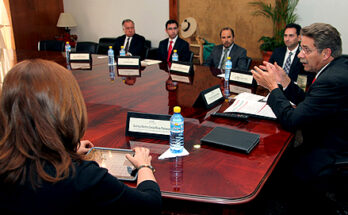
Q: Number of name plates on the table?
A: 6